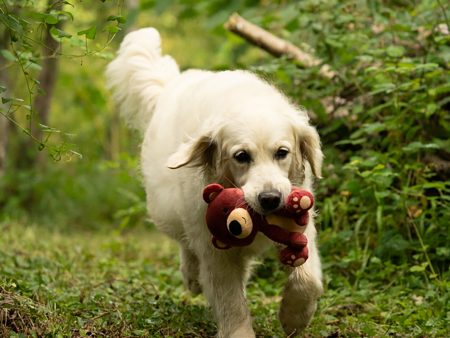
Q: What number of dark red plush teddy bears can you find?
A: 1